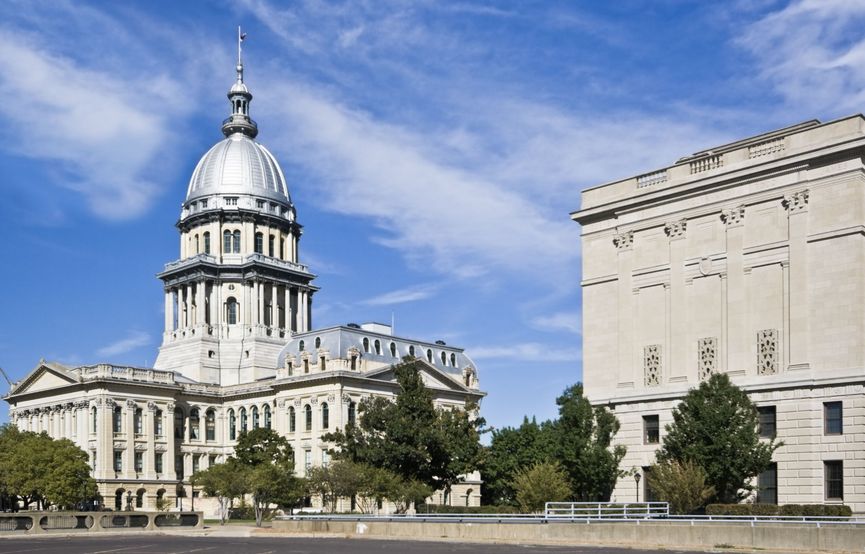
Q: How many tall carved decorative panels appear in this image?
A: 3